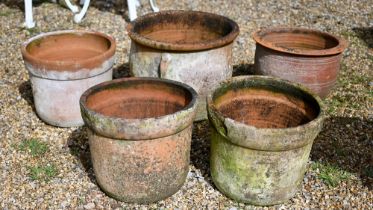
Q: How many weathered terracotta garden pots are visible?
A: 5